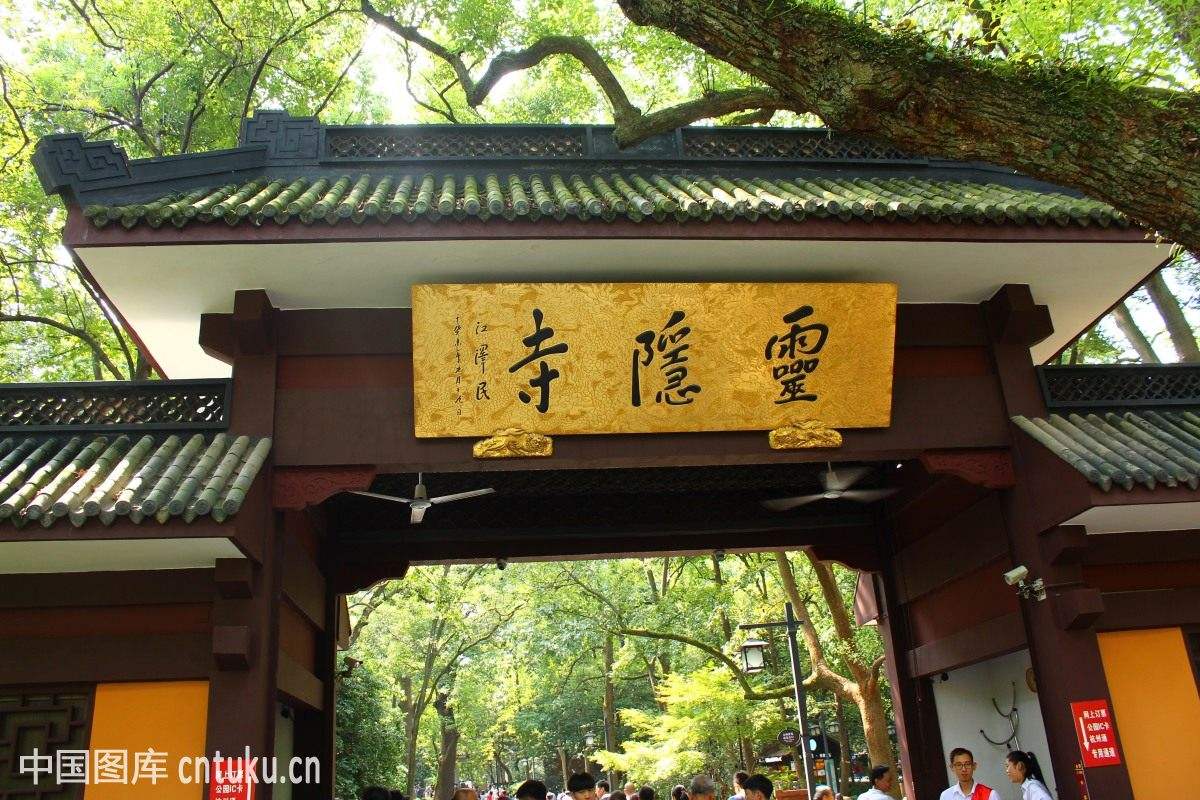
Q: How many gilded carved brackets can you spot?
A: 2